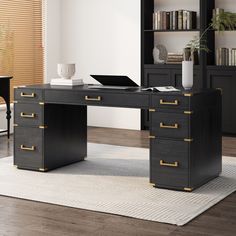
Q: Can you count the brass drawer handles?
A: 7